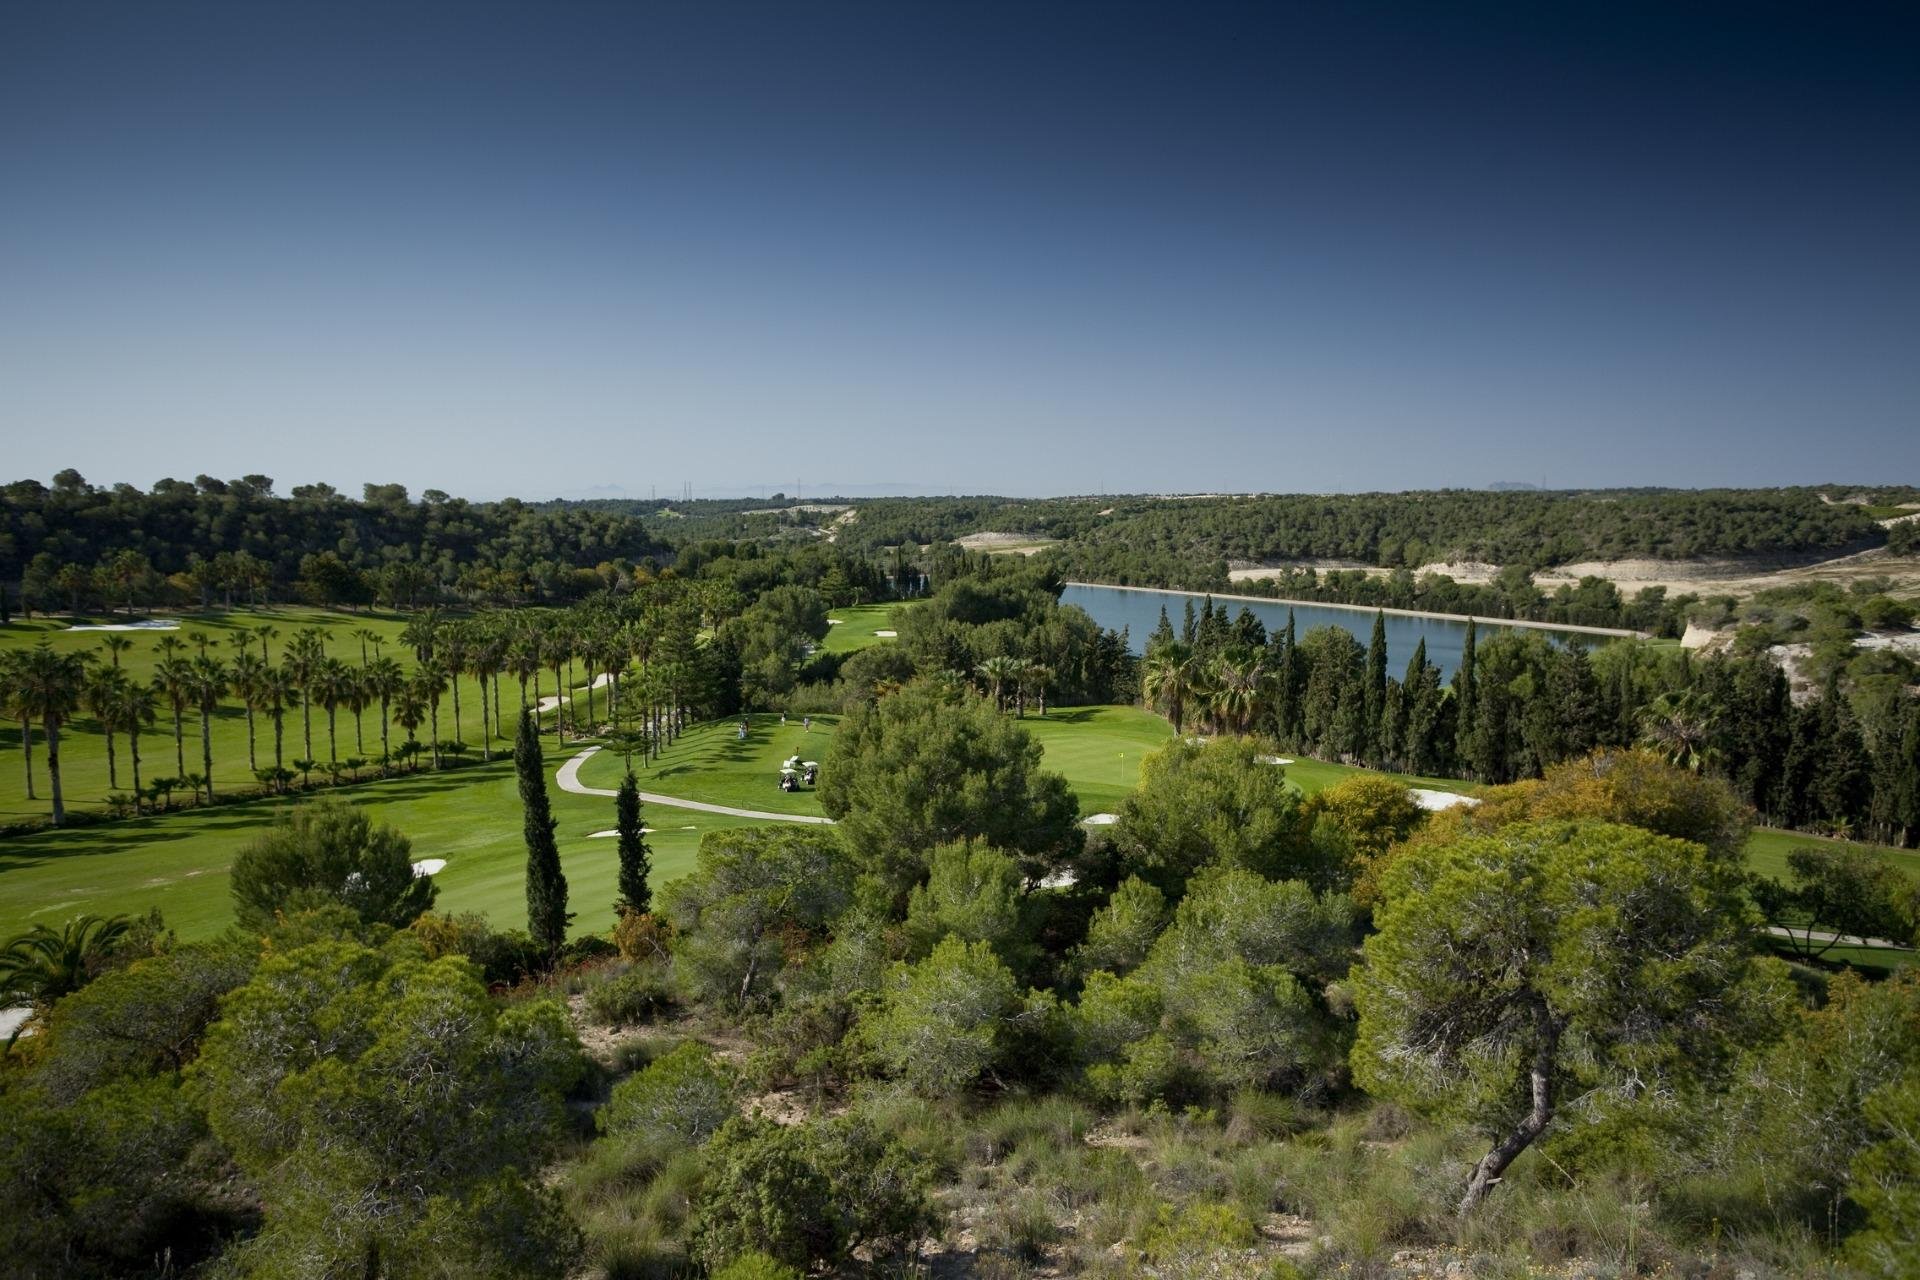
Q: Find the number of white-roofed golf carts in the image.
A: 2